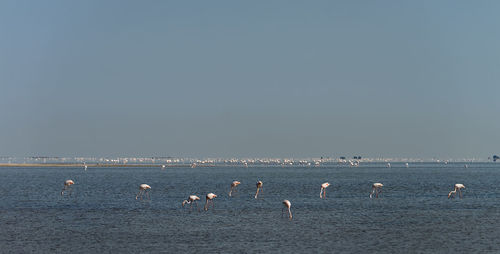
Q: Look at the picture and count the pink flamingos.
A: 10